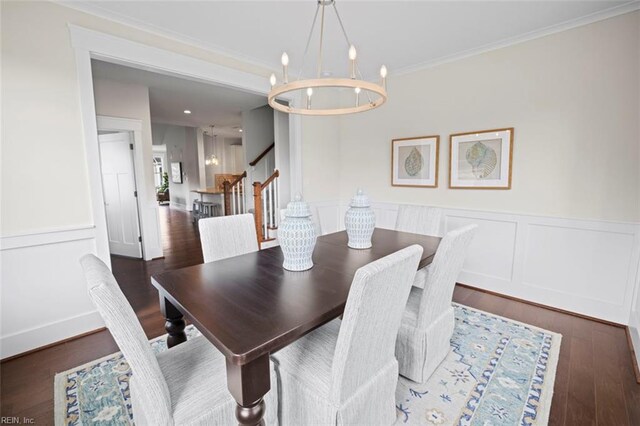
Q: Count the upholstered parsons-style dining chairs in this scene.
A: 6